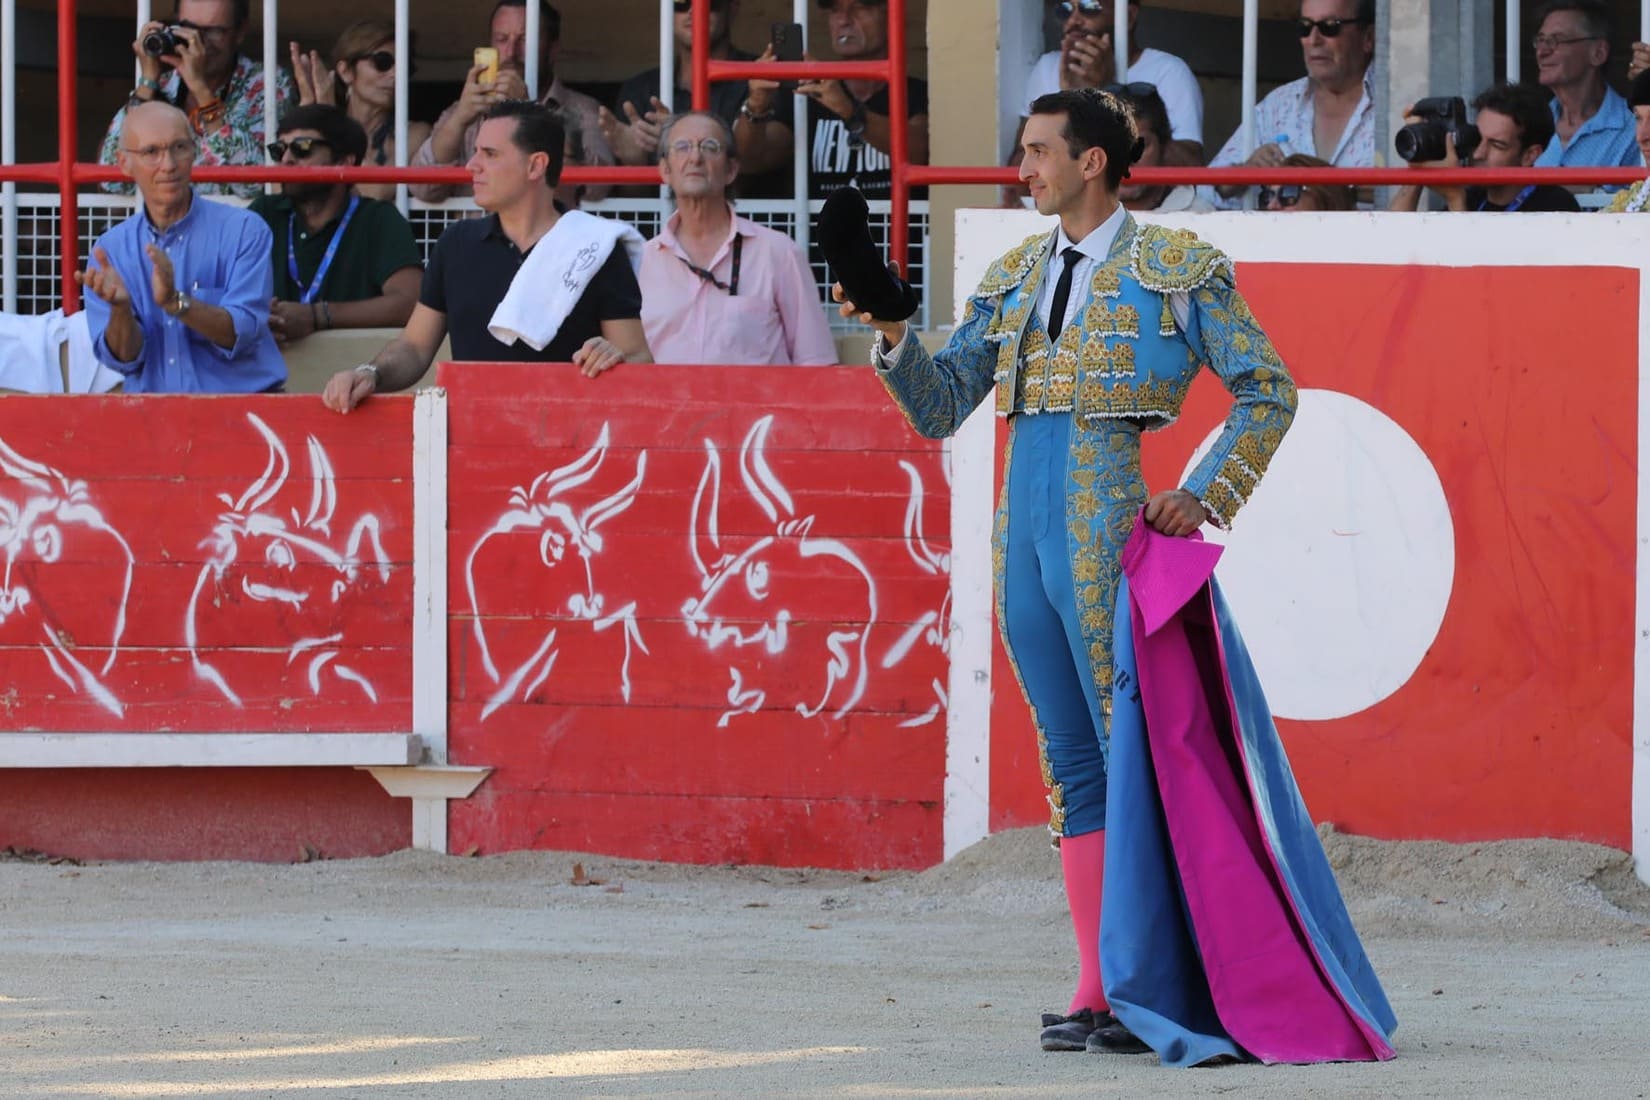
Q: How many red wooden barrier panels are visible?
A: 3